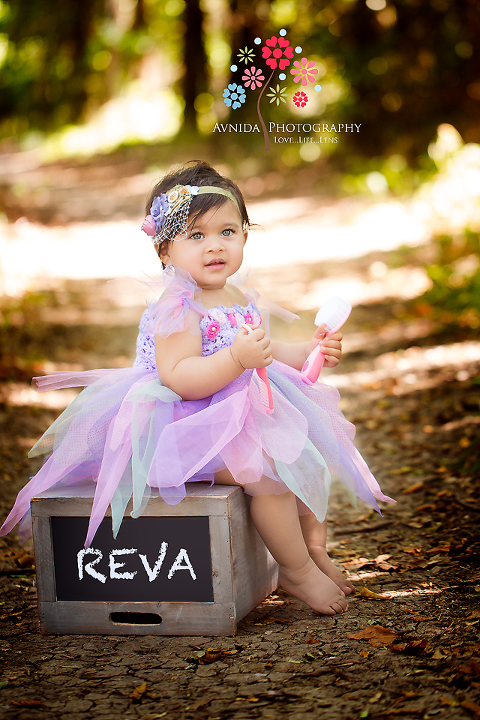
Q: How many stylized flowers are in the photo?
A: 7